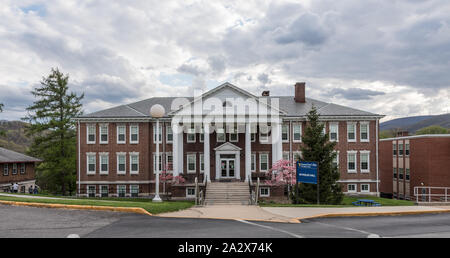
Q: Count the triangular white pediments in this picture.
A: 2